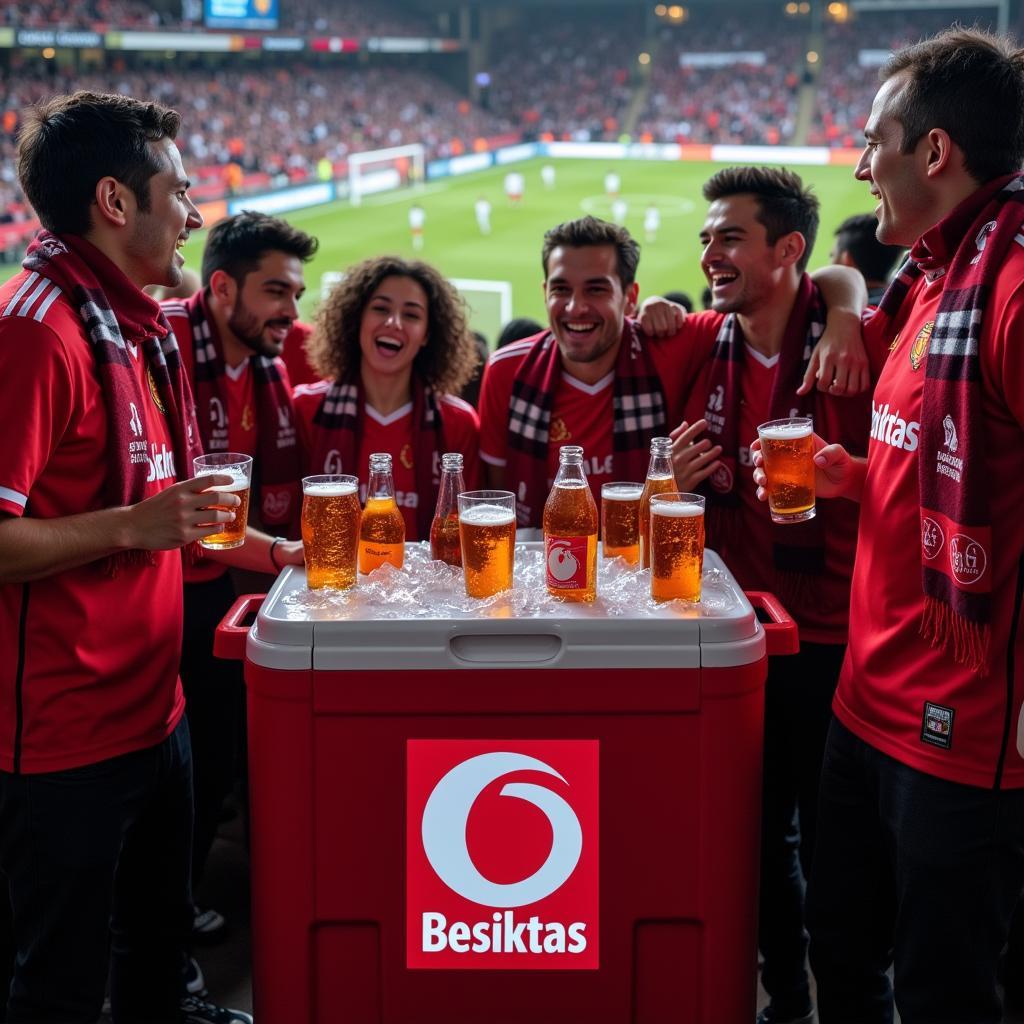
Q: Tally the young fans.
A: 6